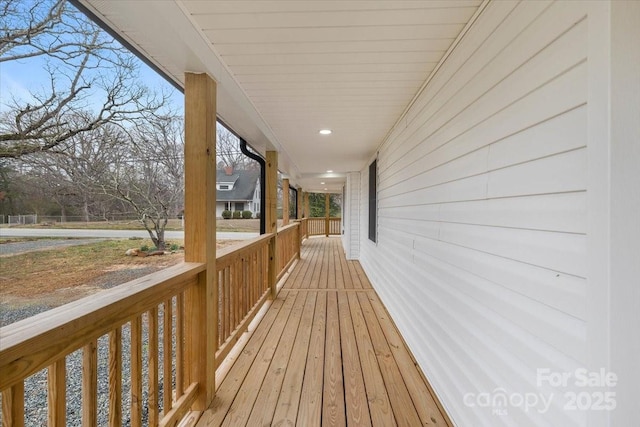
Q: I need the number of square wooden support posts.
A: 6